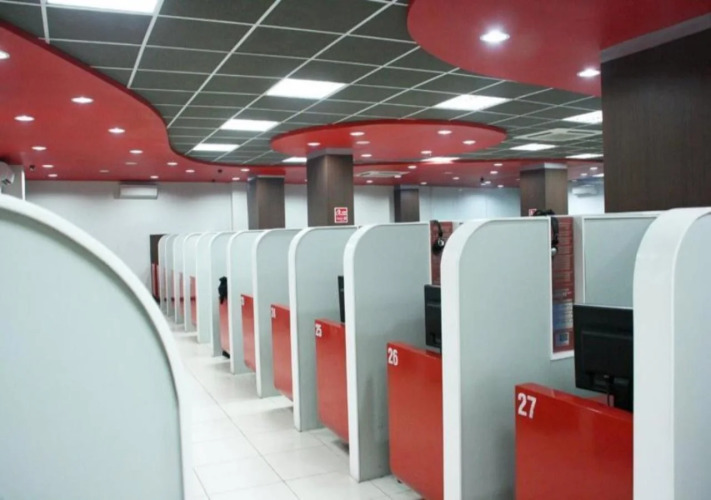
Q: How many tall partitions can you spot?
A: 13